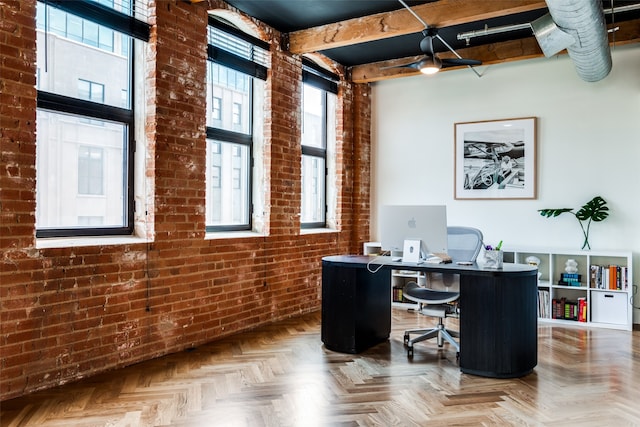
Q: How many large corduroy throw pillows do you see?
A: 0